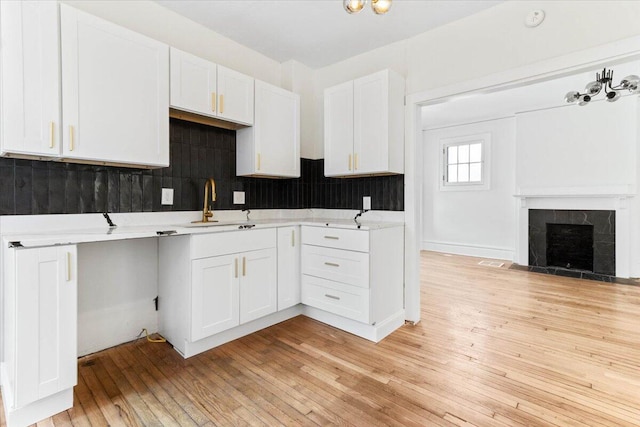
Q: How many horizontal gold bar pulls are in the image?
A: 3